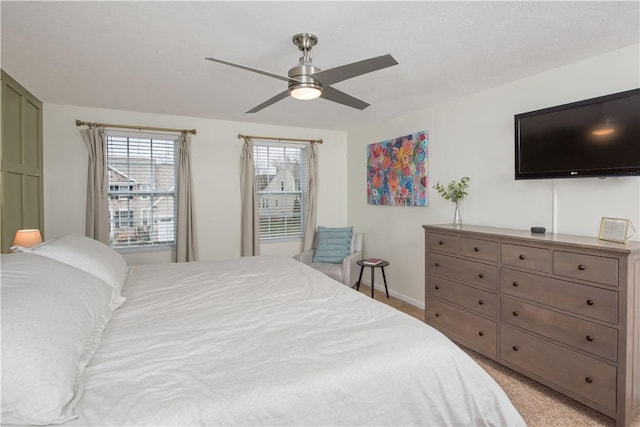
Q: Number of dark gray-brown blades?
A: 4